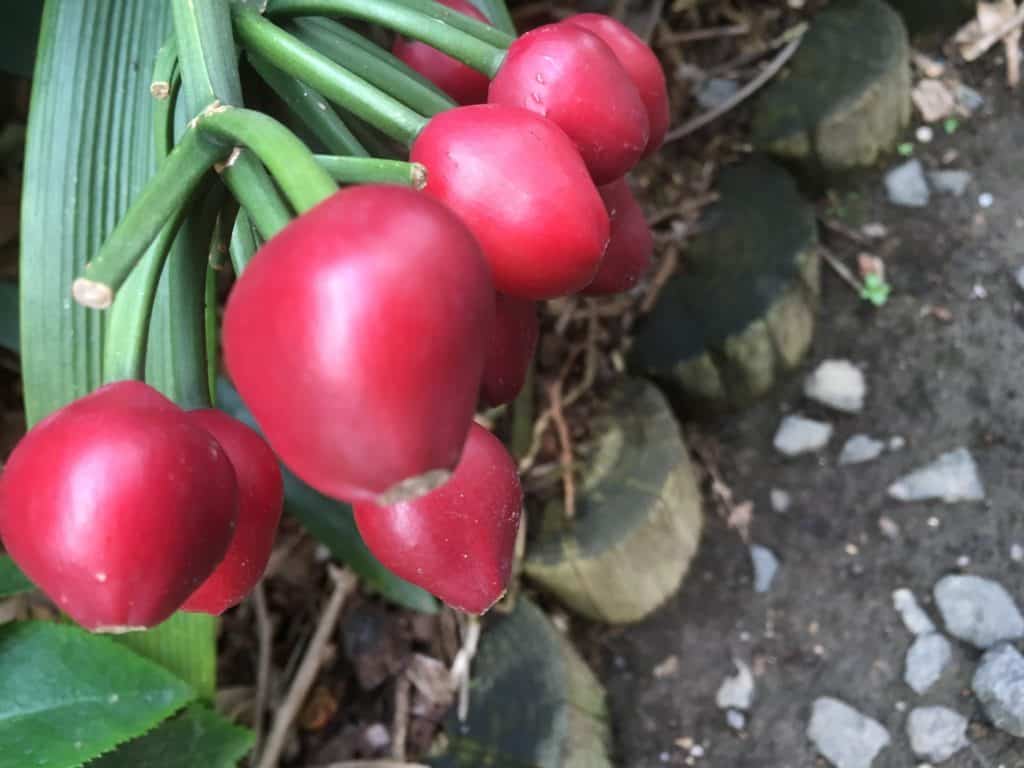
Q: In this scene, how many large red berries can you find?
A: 10